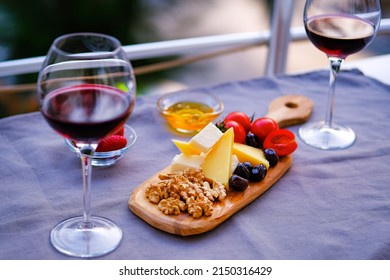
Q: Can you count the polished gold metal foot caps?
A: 0